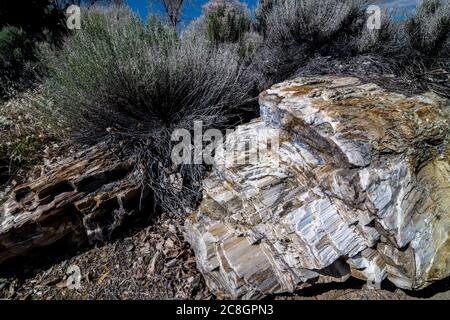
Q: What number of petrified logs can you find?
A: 2